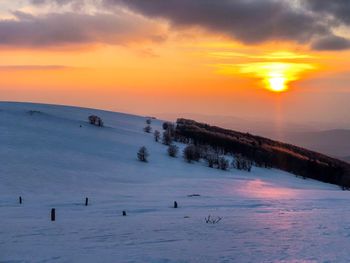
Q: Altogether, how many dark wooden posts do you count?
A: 5